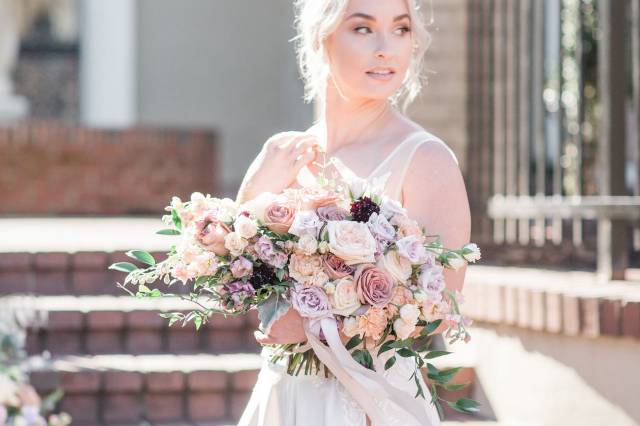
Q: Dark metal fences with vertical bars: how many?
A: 1